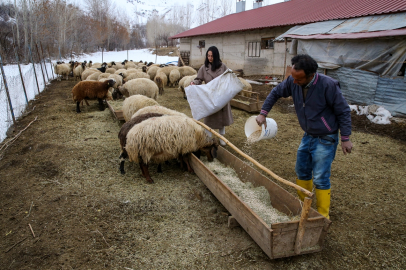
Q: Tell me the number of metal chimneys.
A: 2